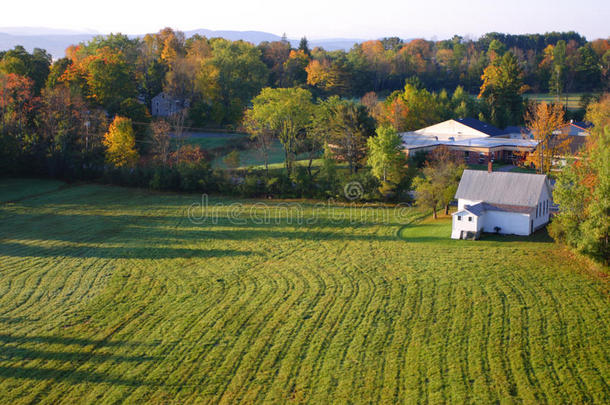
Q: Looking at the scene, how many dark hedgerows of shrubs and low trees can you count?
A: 1